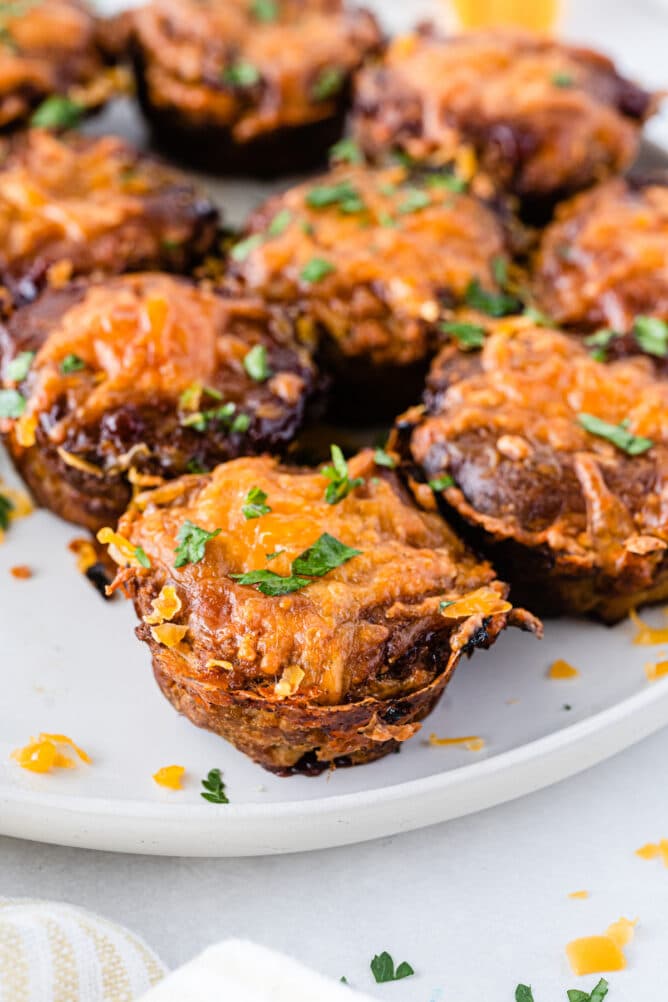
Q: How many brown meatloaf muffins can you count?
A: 9